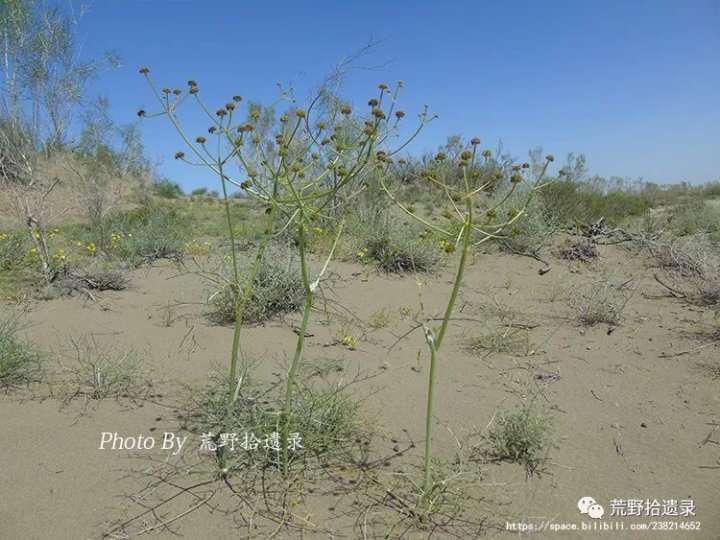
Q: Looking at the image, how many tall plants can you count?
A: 3